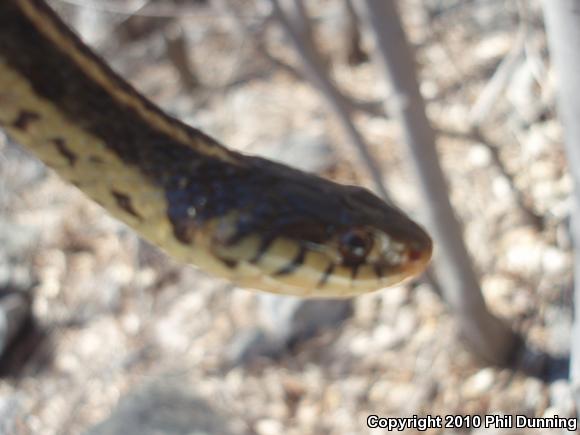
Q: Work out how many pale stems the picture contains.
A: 3